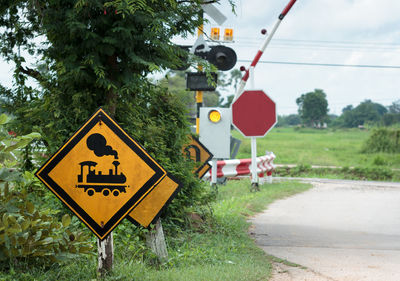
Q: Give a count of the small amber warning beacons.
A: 2